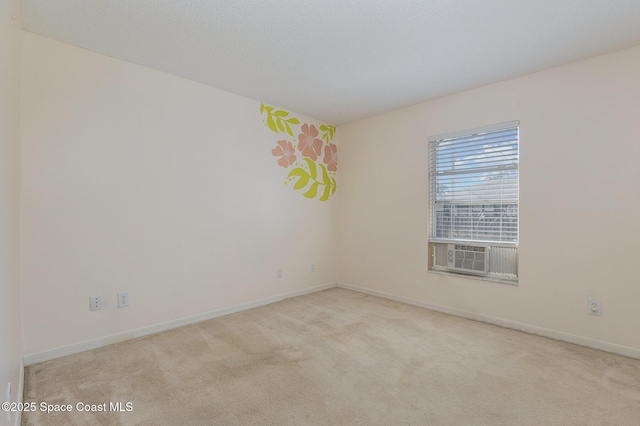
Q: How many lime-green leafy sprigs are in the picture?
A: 3